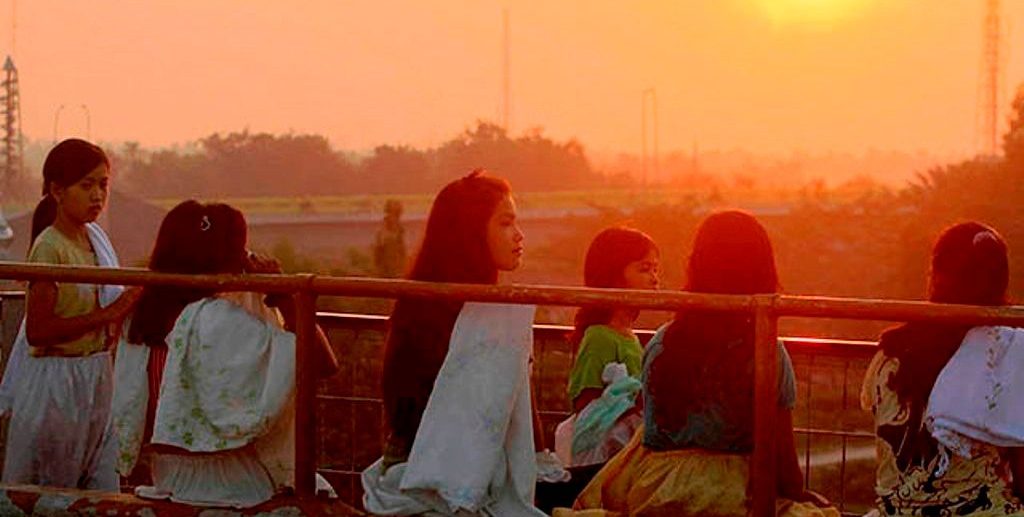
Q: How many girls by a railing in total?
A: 6